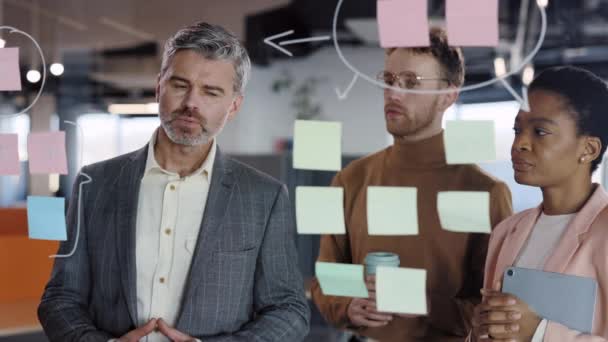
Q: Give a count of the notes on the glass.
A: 13